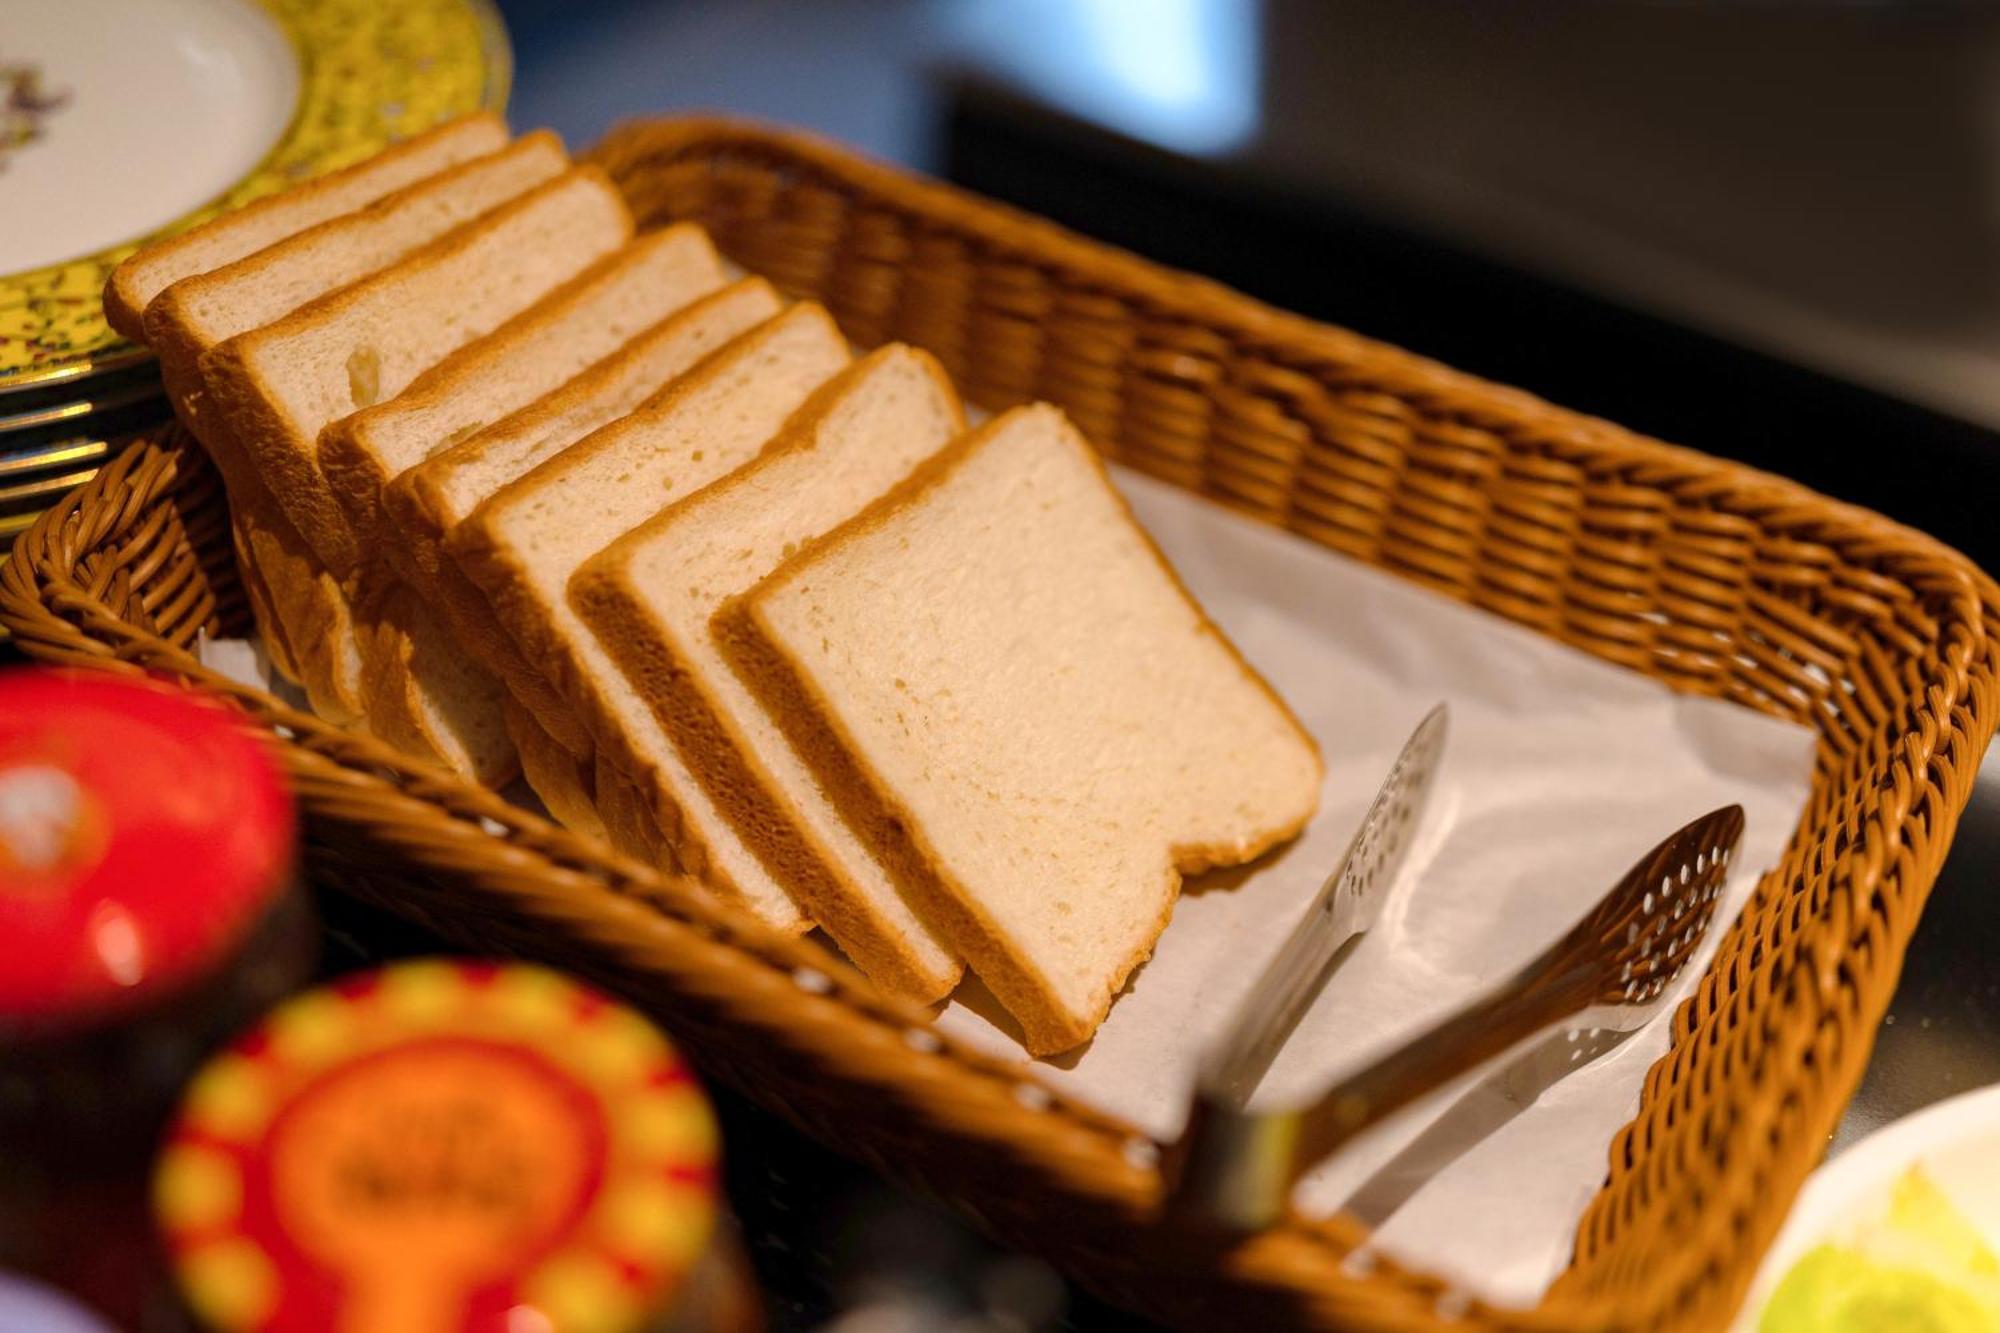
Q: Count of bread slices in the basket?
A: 8